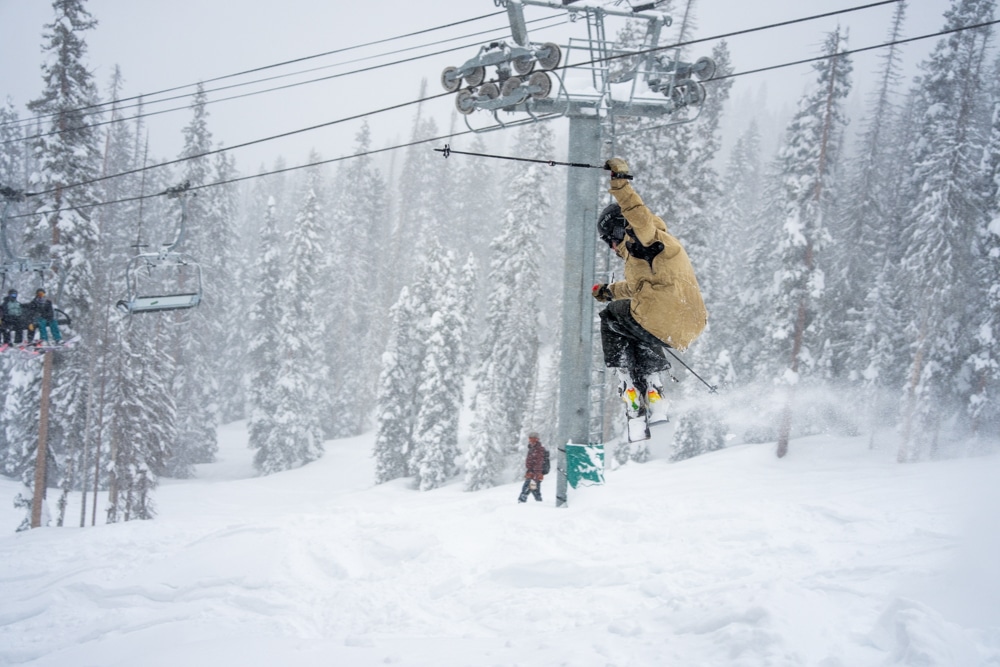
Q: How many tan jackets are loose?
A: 1